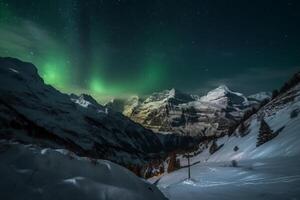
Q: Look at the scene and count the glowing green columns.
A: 3